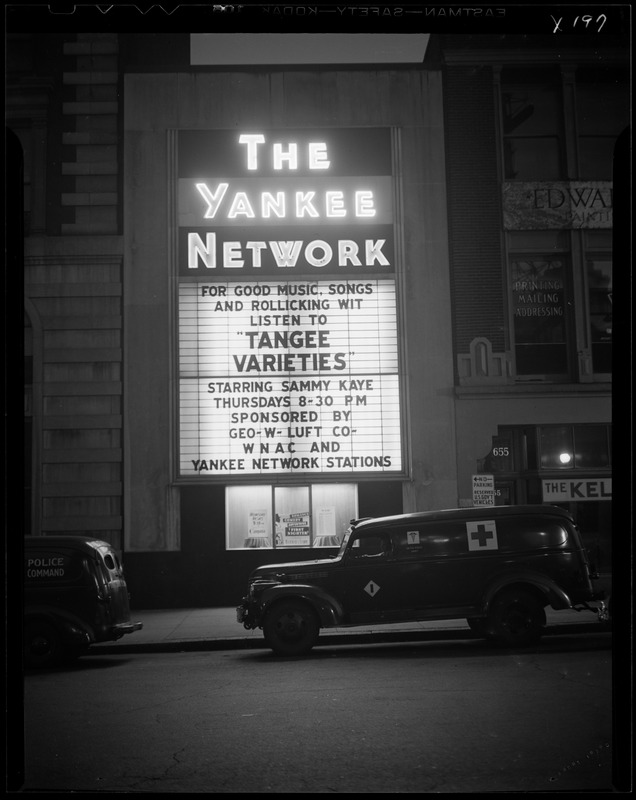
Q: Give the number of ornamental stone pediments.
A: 1